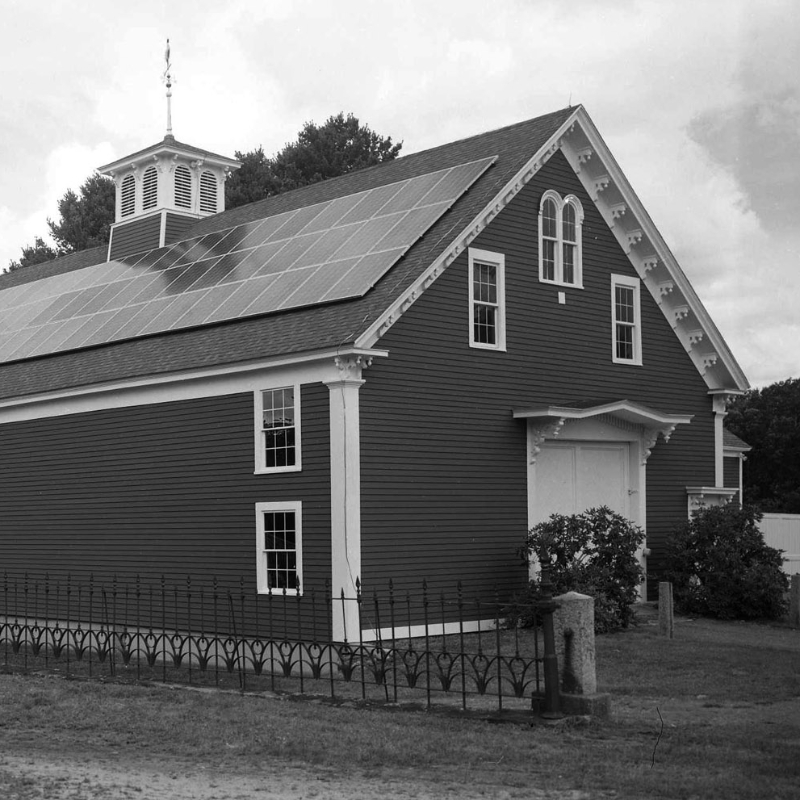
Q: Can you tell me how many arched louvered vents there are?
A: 4